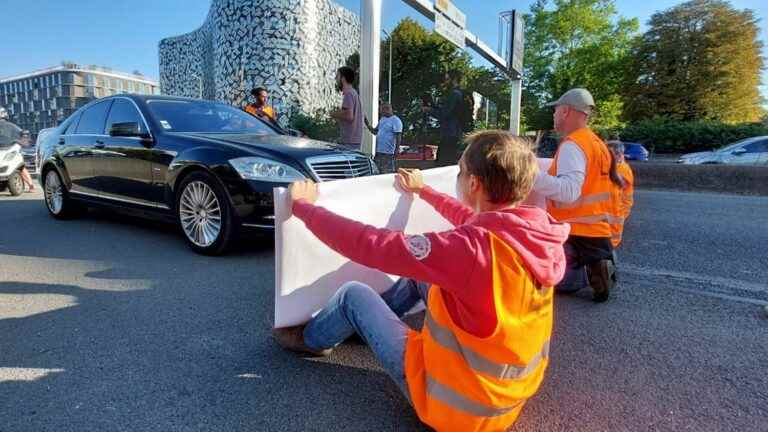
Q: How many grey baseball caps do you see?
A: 1